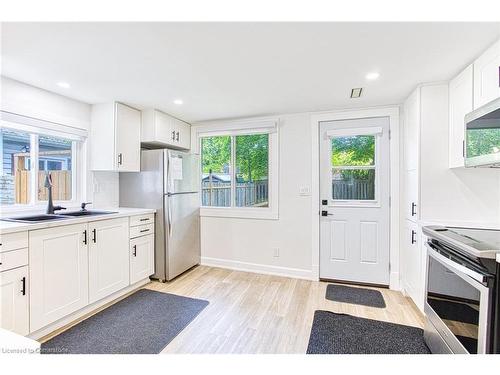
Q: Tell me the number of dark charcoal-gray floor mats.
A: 3